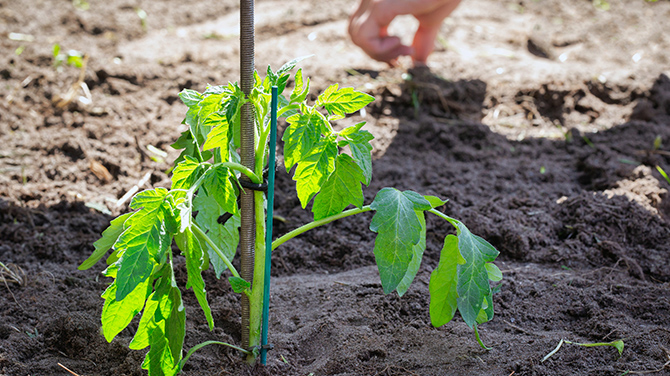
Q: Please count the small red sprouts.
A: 0